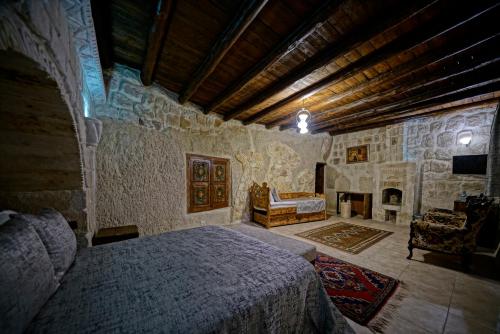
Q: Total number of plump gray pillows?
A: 2